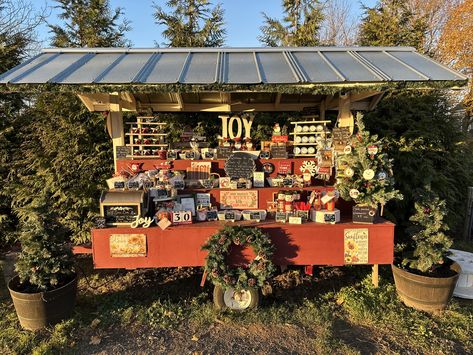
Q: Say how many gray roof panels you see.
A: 12